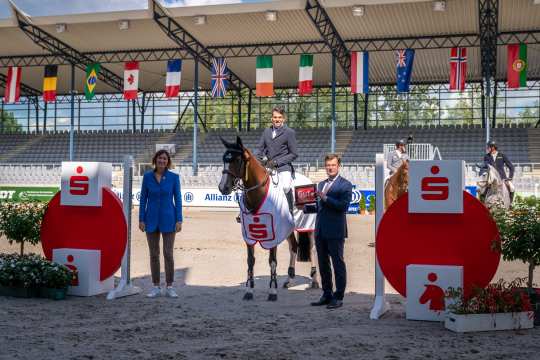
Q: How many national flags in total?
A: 12